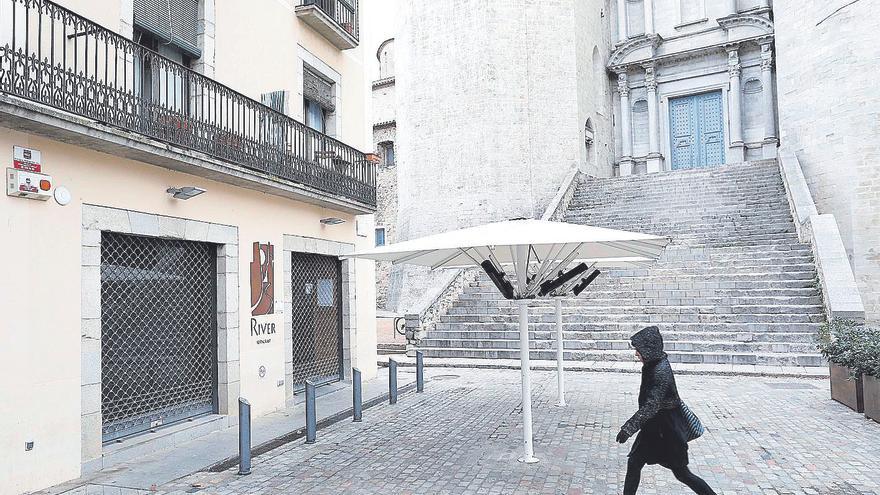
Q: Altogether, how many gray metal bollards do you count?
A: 5